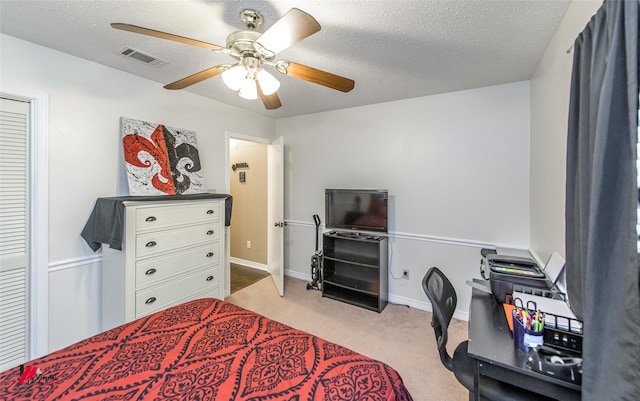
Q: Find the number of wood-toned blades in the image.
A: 5